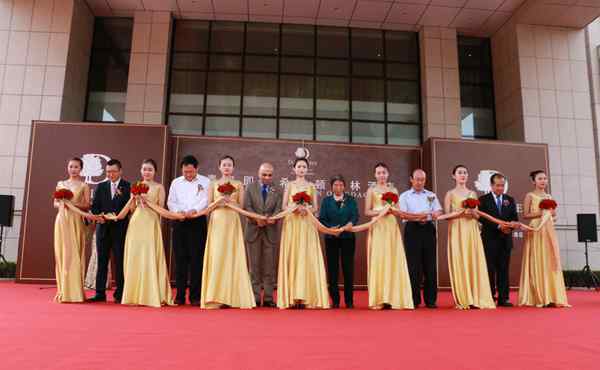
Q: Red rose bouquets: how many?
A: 7